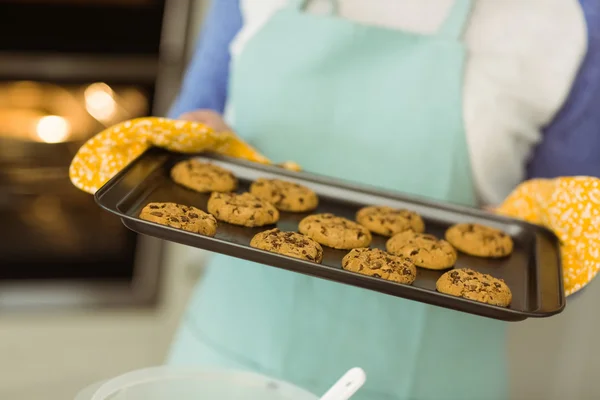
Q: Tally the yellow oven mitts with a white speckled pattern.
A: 2